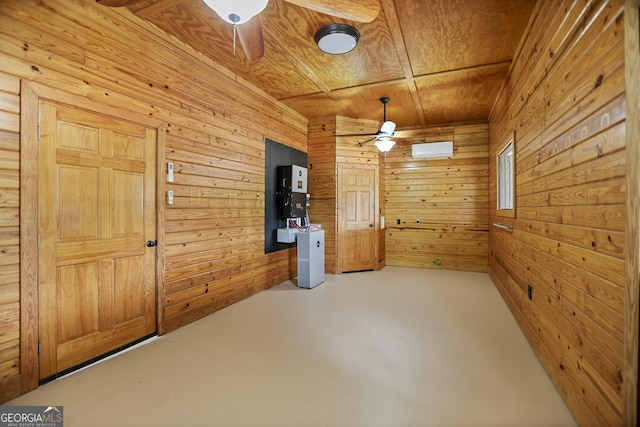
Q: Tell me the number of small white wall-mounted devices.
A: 2